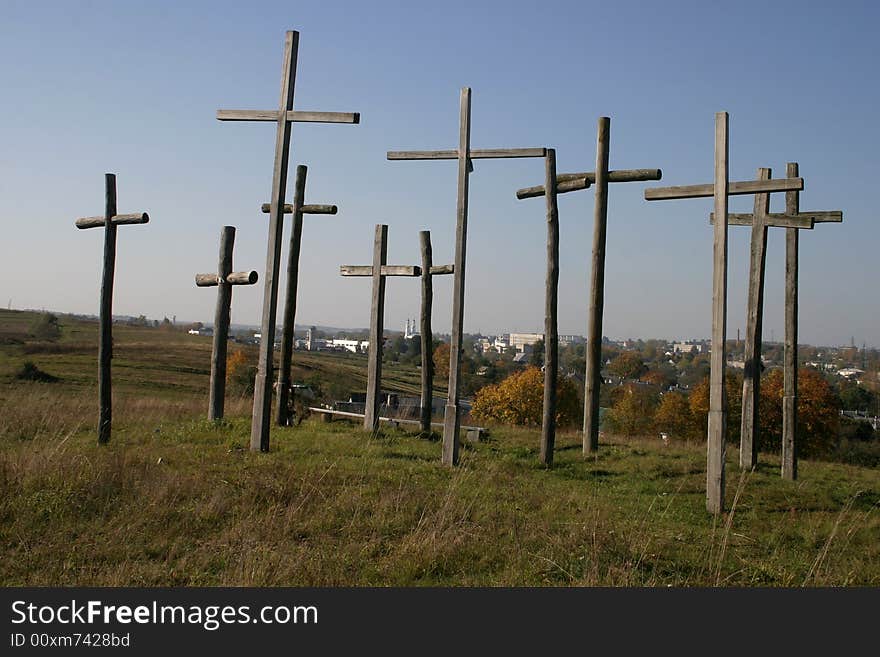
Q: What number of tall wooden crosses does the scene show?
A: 12